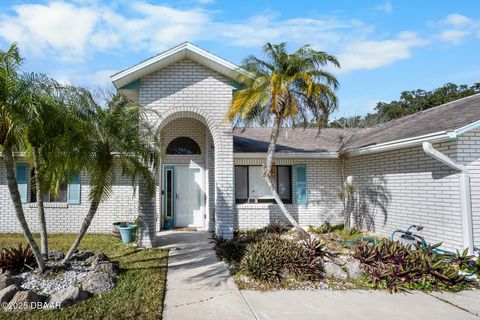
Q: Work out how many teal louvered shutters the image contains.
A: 3